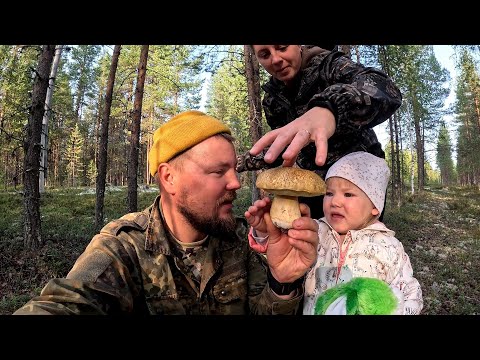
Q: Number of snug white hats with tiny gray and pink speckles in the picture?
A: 1